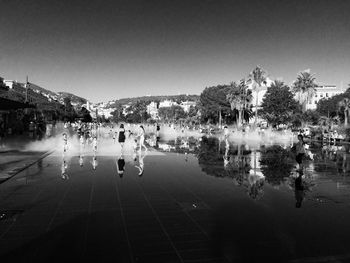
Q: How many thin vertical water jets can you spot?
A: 0